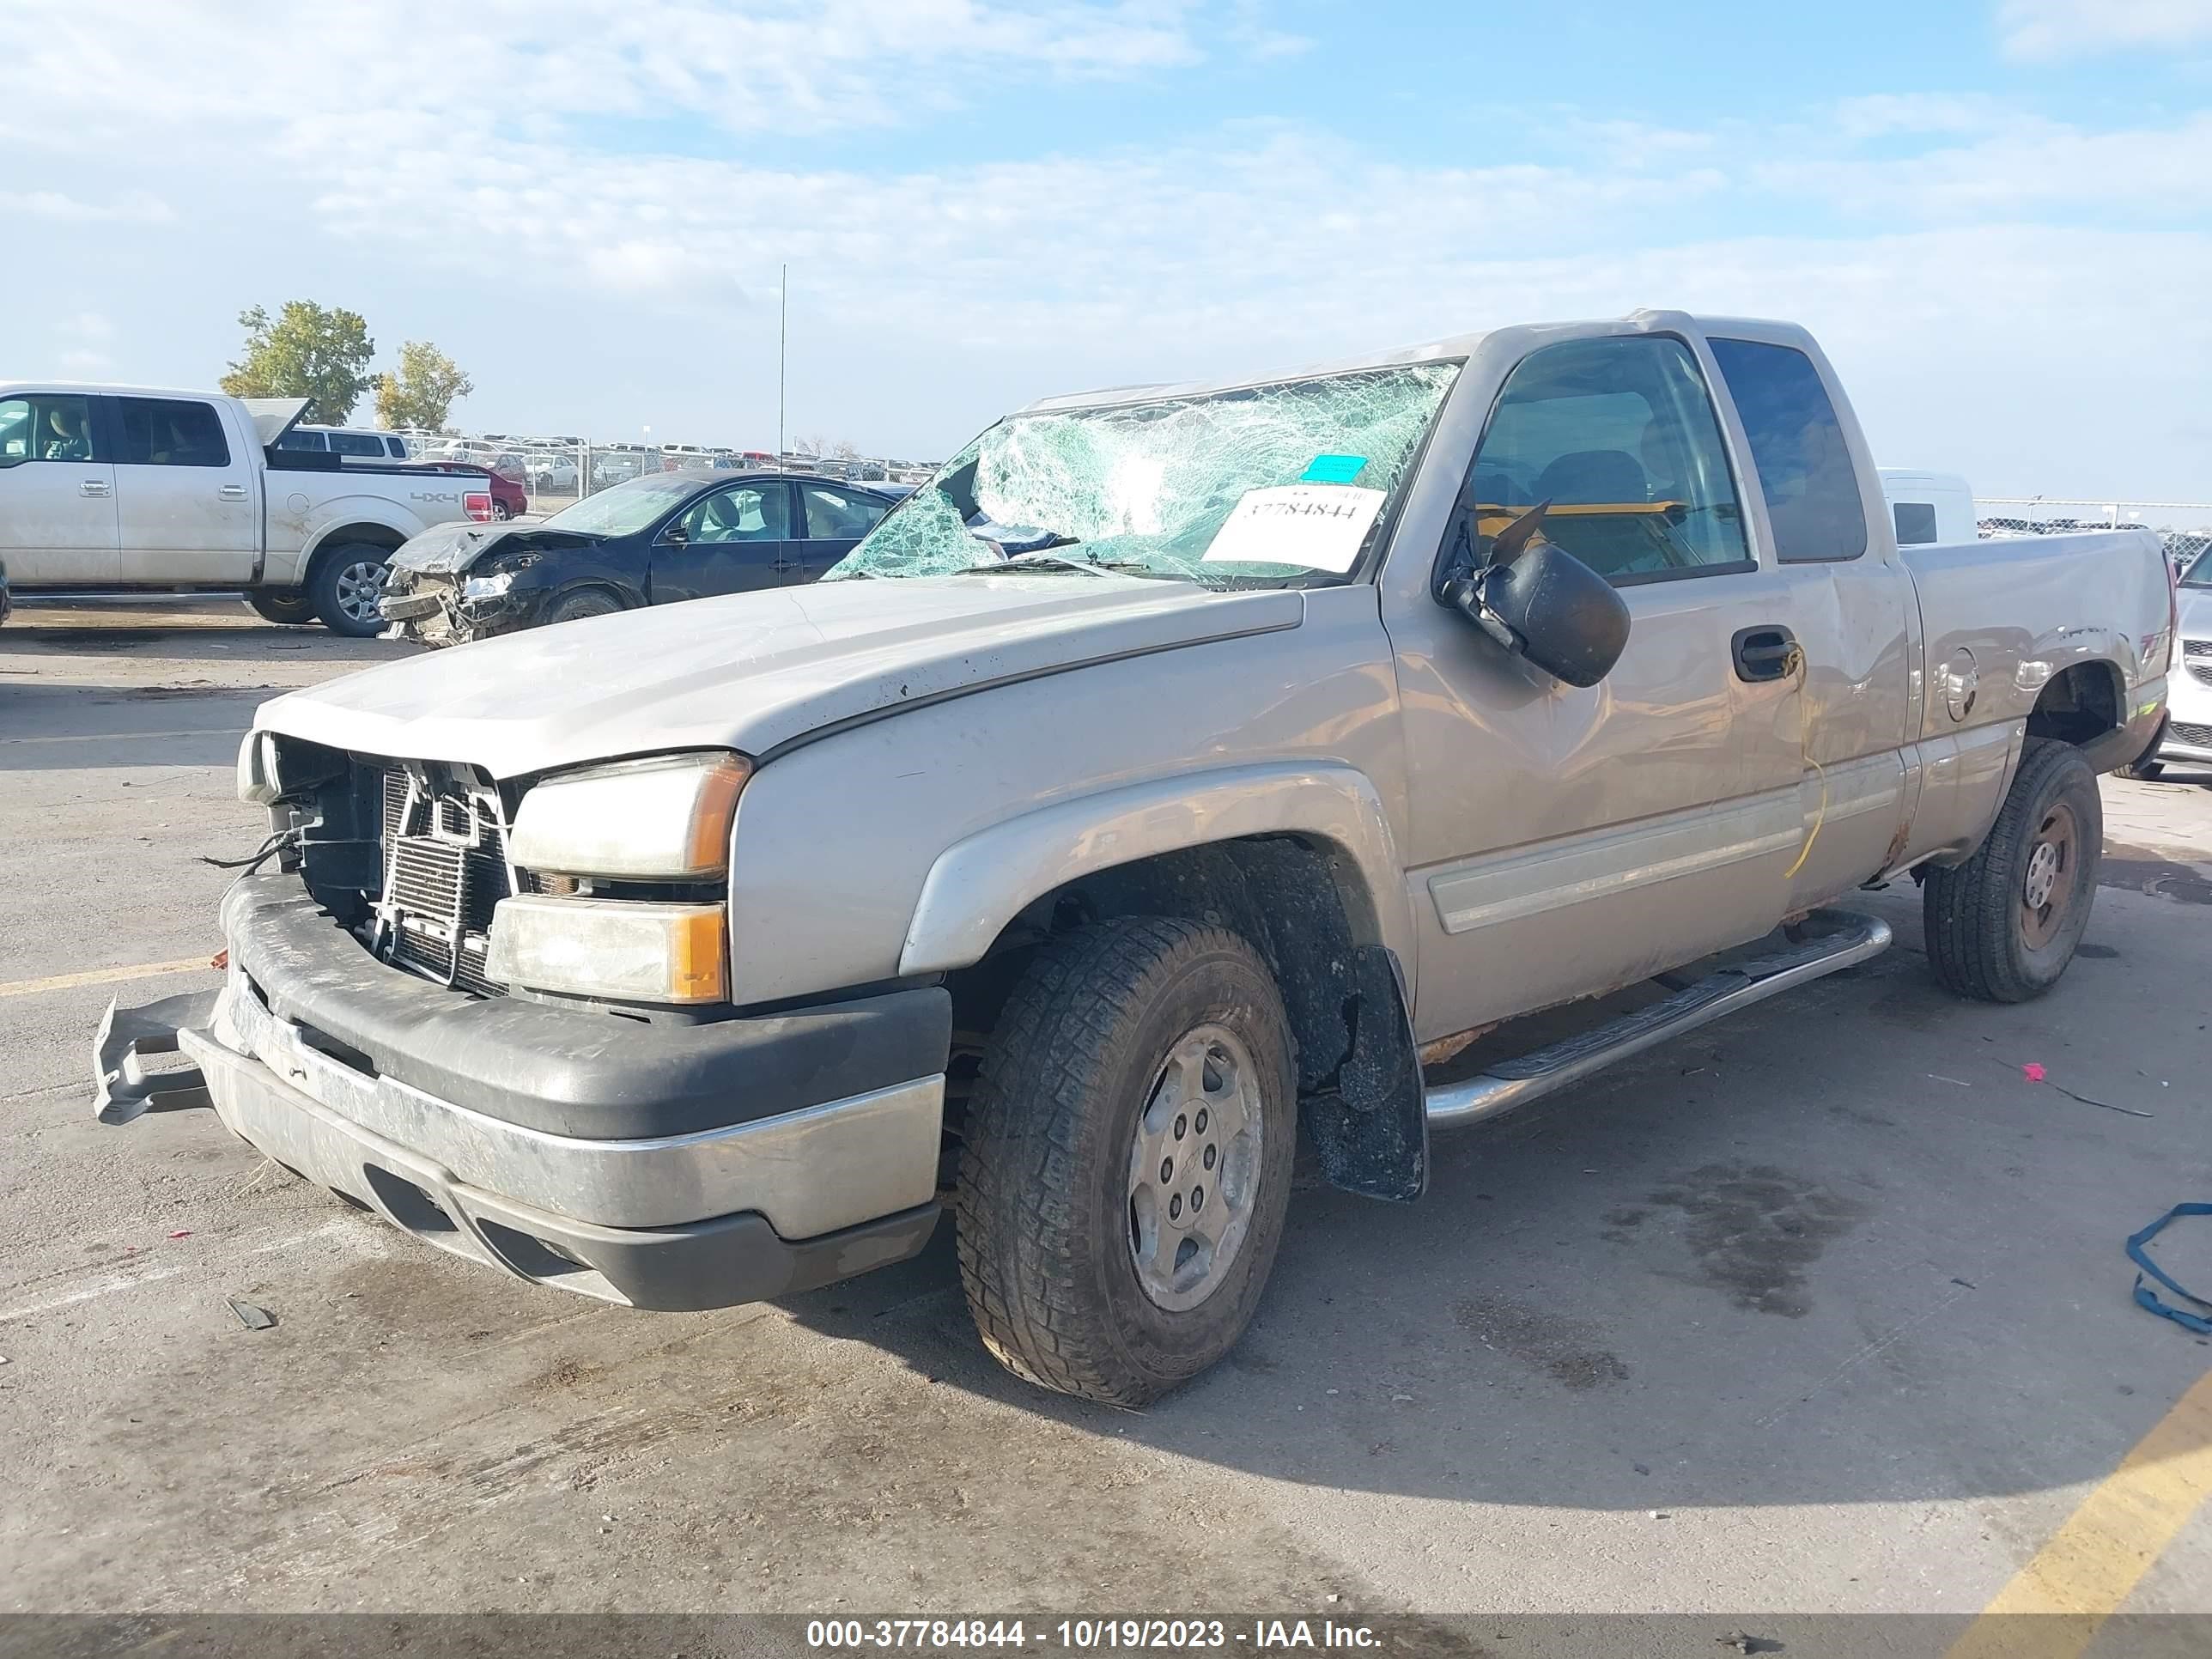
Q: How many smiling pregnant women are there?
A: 0